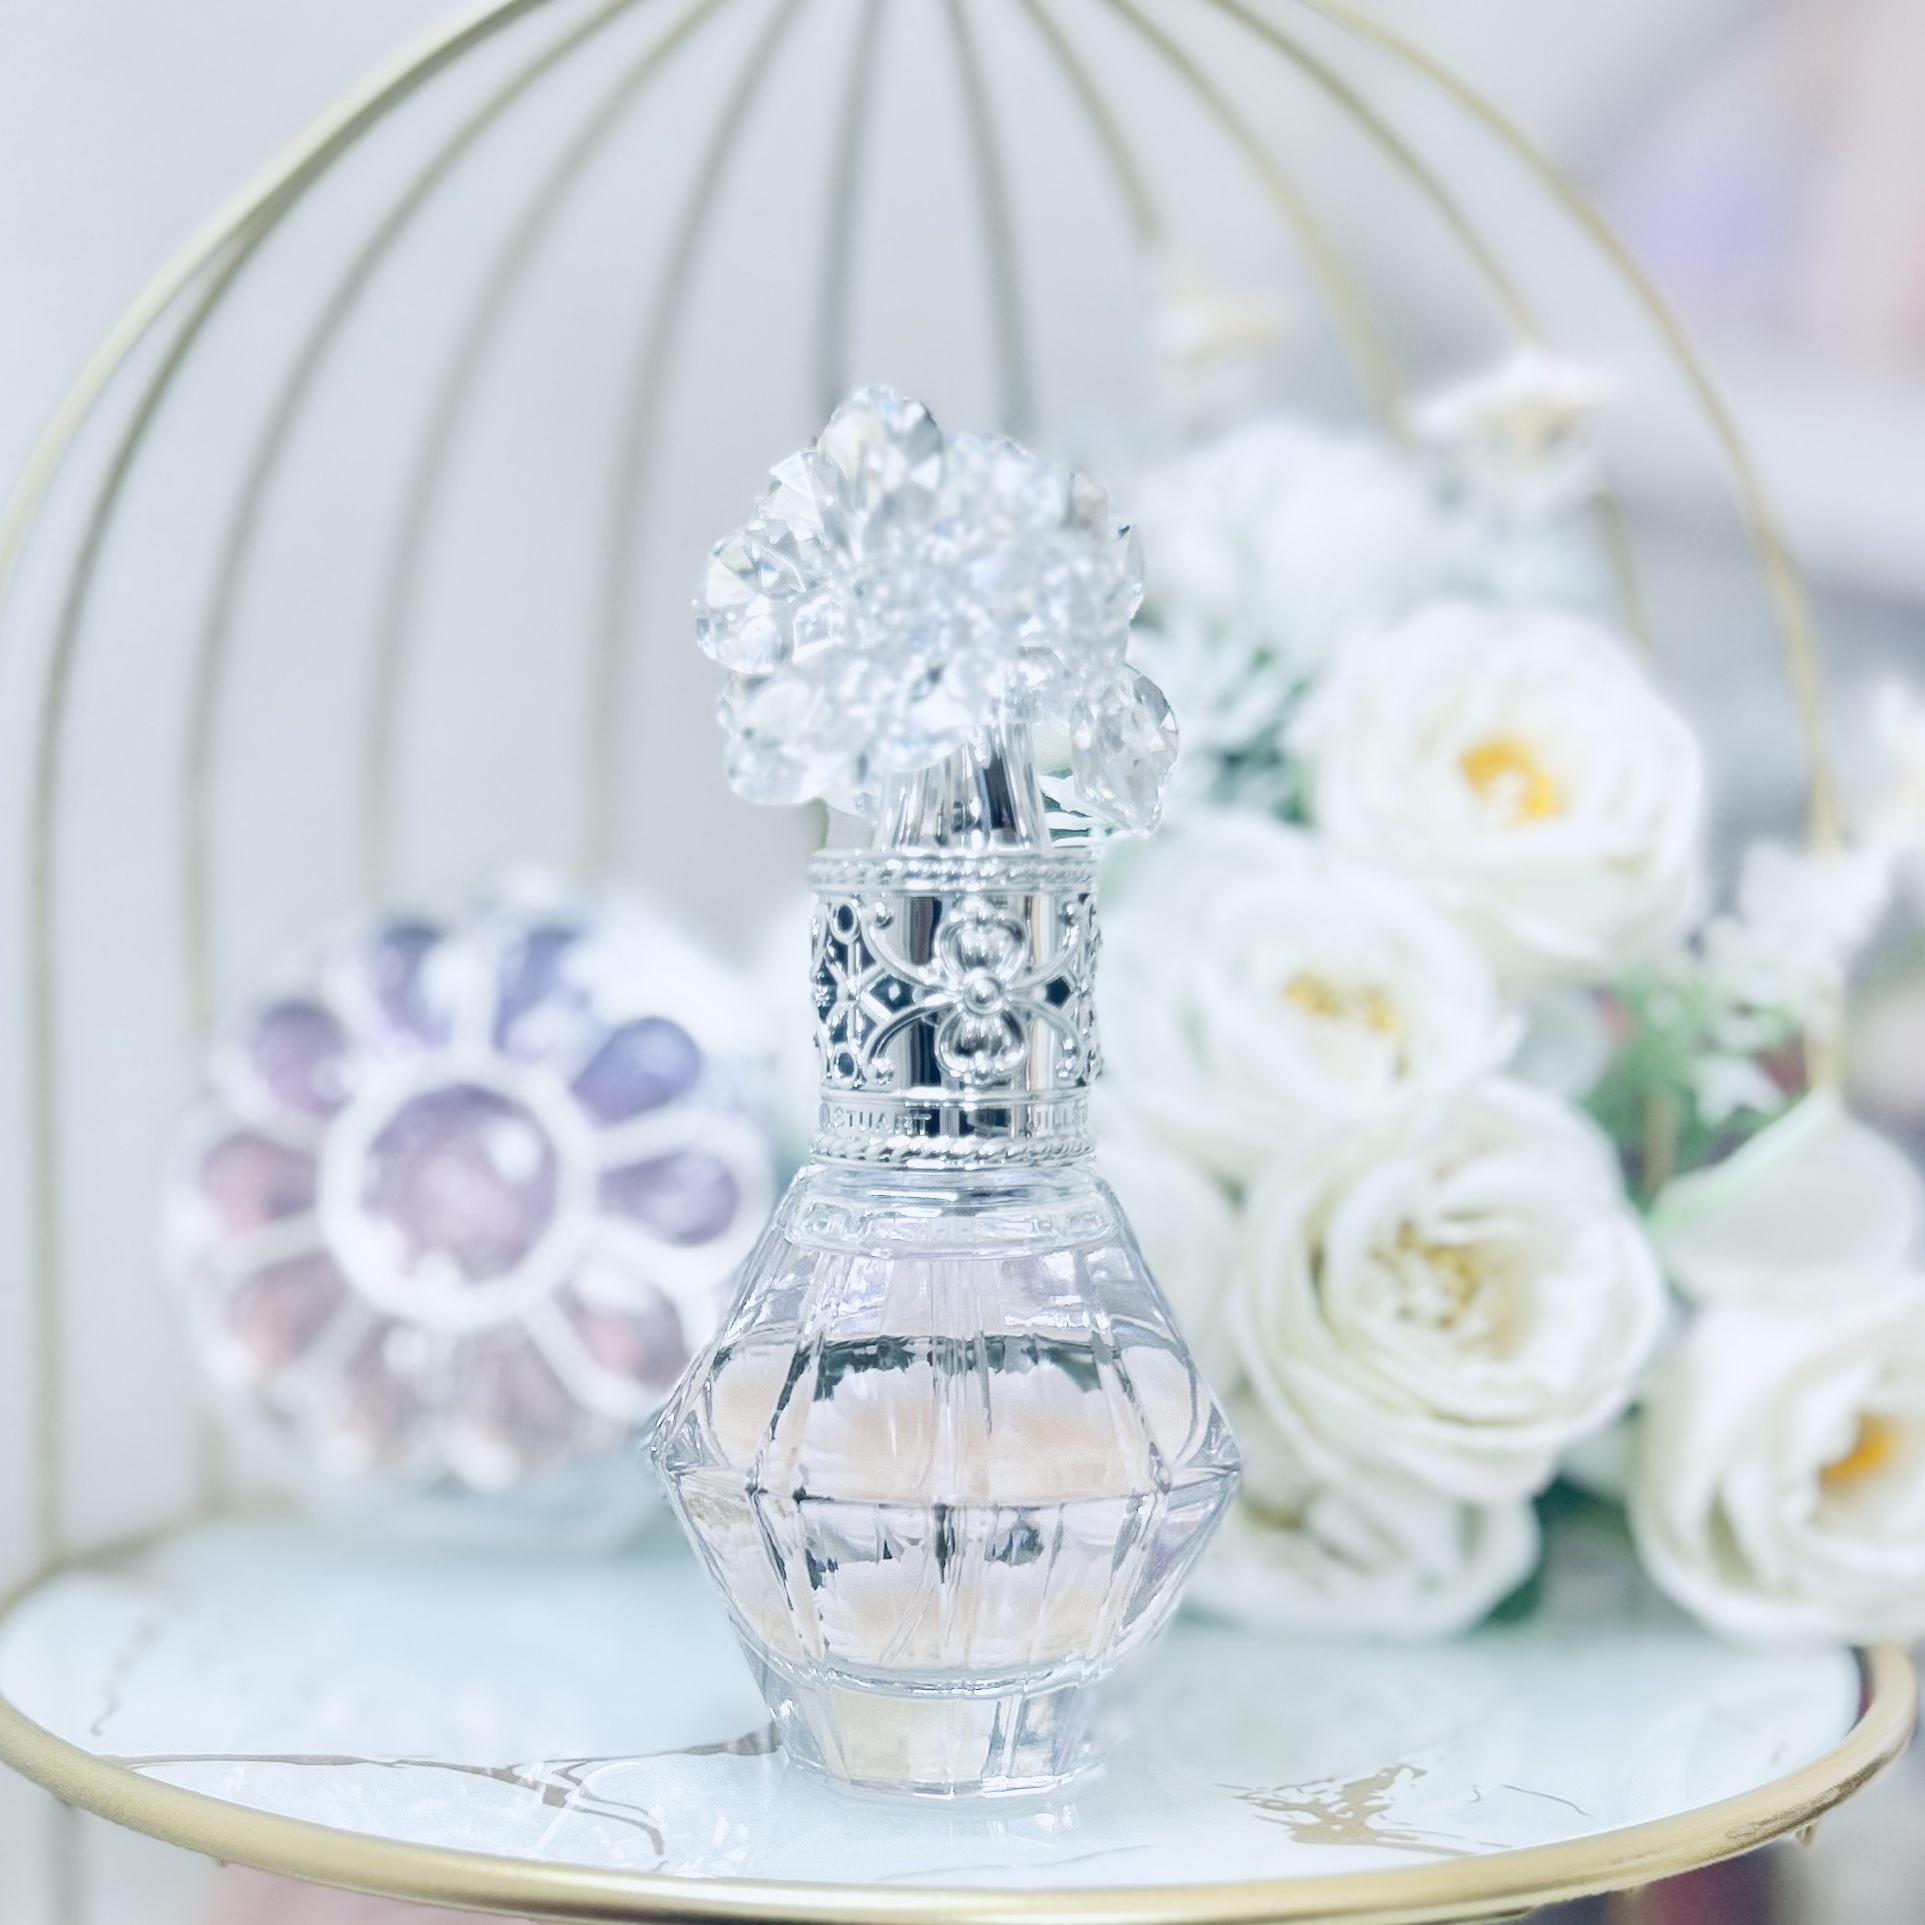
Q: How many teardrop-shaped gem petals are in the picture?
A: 10